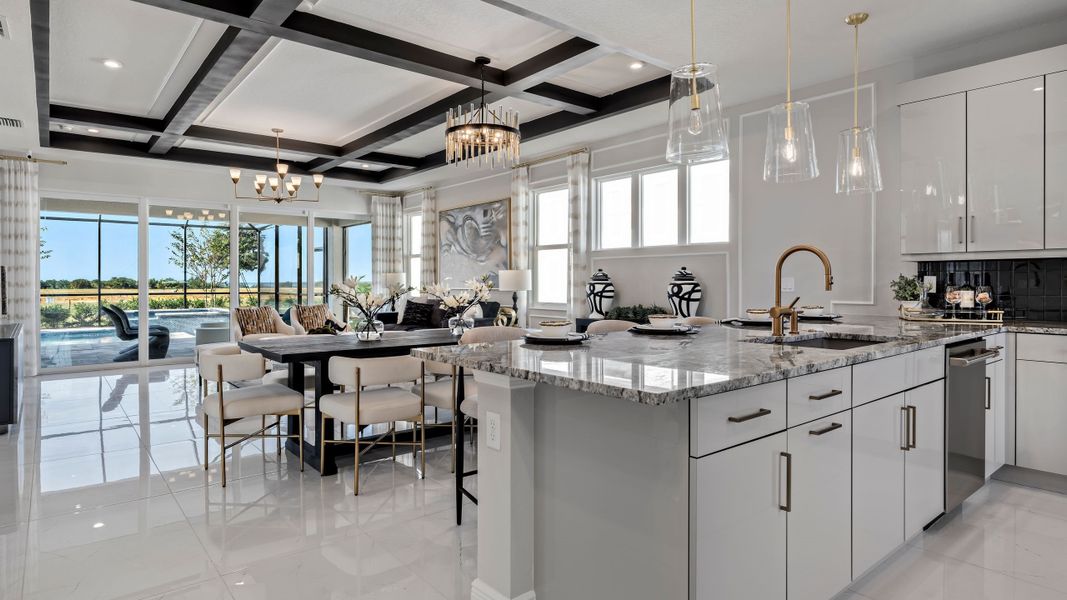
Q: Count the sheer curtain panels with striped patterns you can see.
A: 5